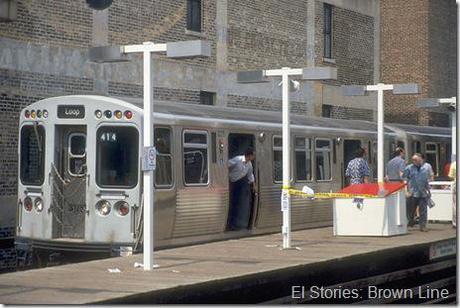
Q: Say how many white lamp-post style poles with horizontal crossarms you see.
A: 4